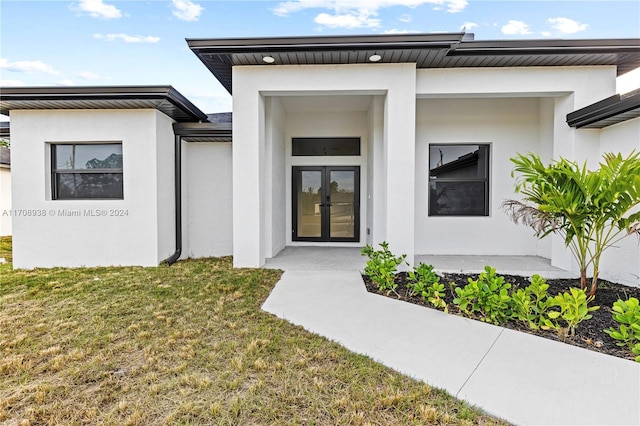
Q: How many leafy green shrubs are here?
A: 6